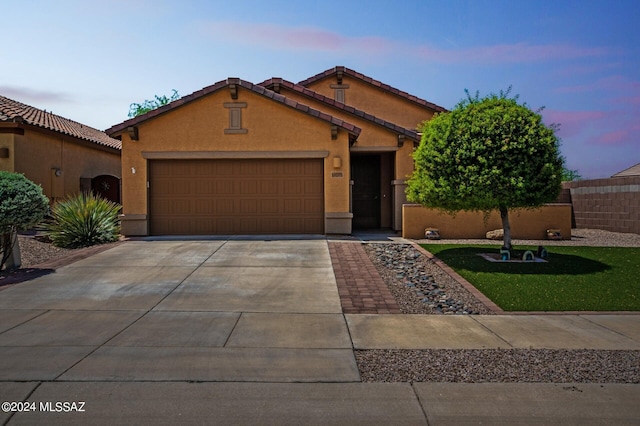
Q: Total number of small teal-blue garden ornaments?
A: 3